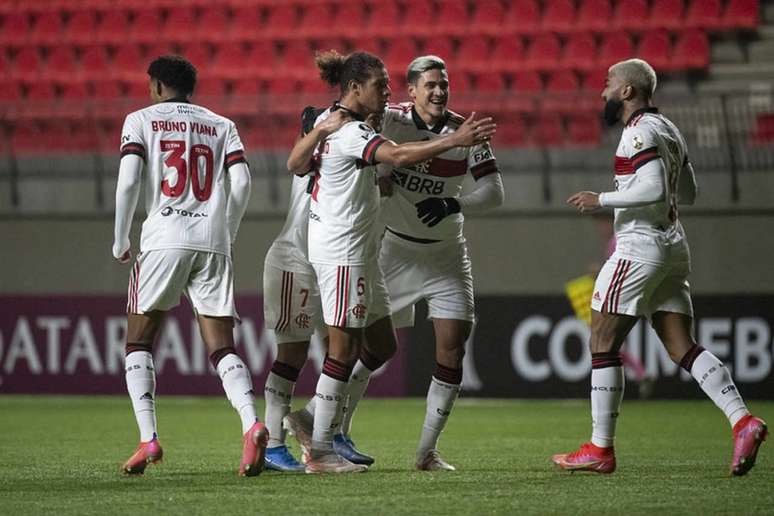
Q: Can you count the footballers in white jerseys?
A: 5